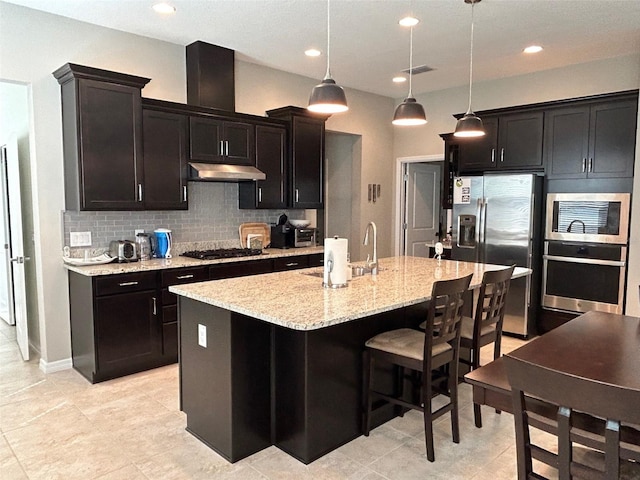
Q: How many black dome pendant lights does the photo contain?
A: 3